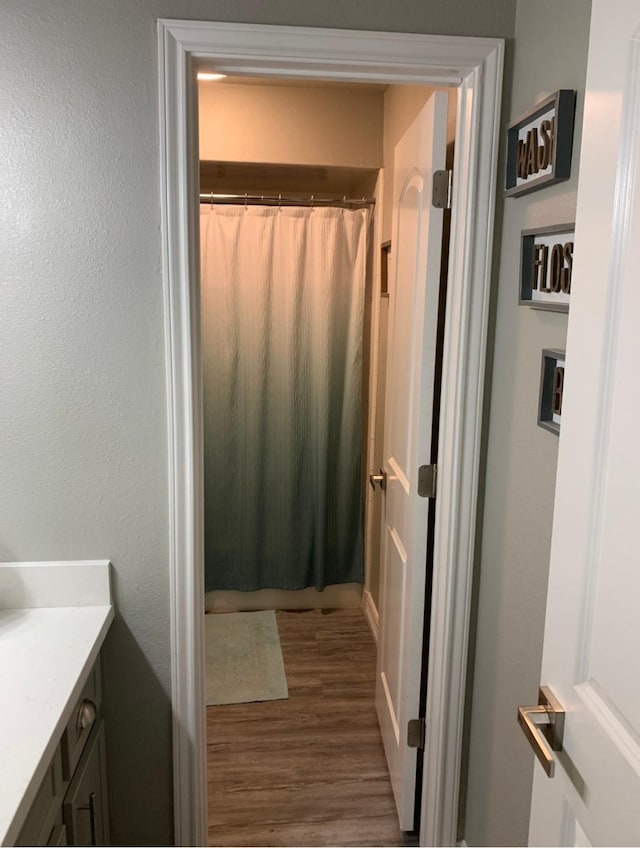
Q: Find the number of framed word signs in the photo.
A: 3